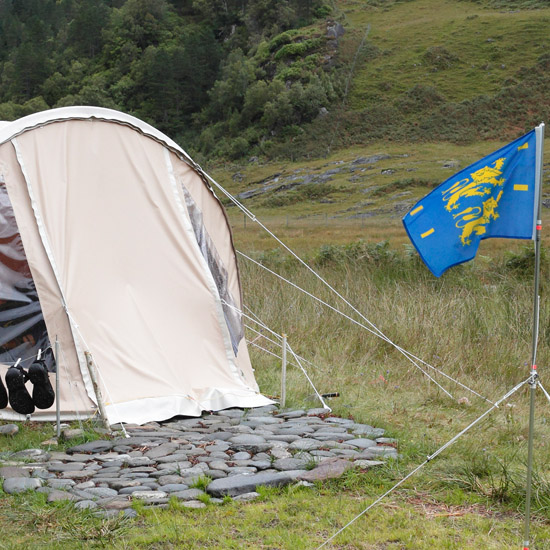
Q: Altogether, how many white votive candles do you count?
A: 0